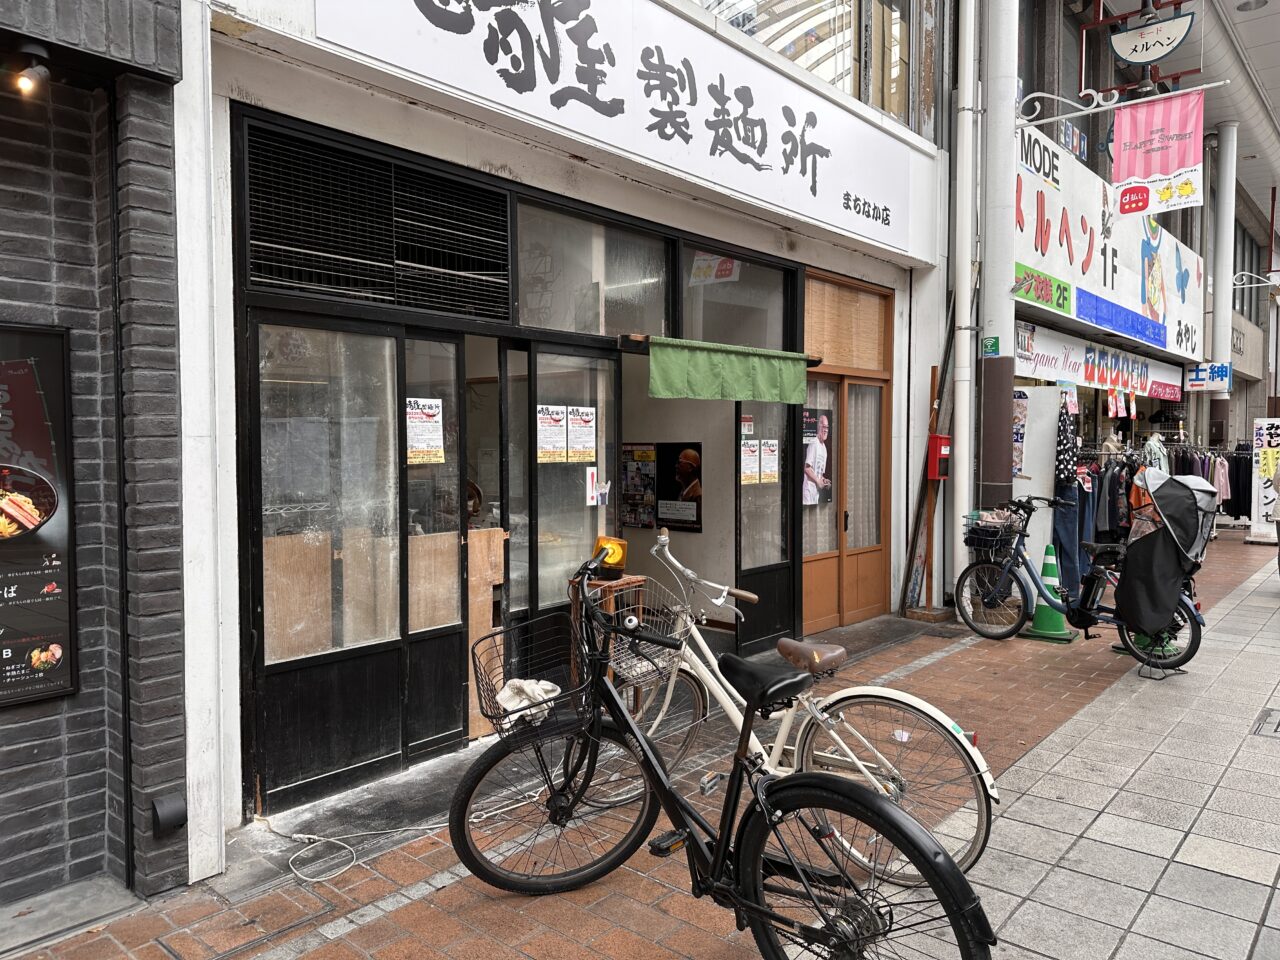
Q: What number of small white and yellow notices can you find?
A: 5